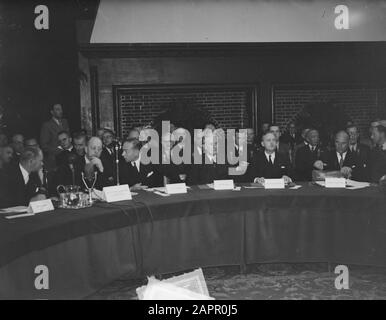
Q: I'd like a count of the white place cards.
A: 6